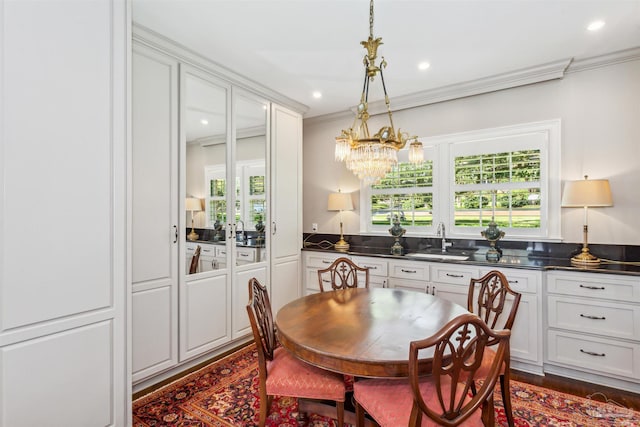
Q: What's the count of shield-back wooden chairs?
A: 4